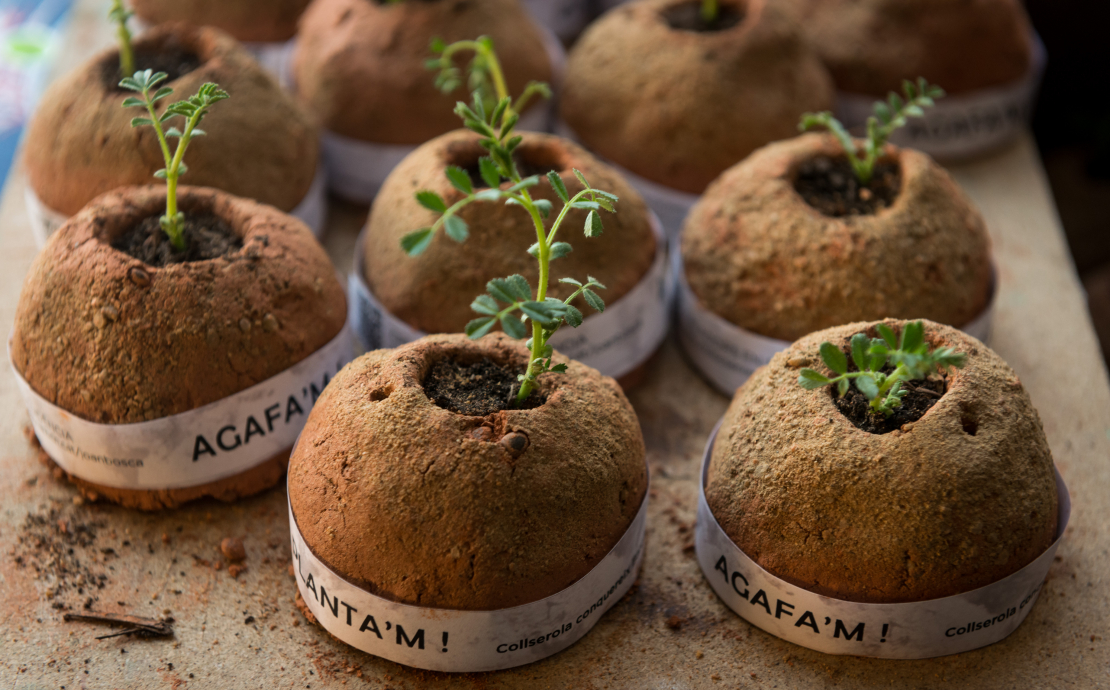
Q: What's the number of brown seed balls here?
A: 10